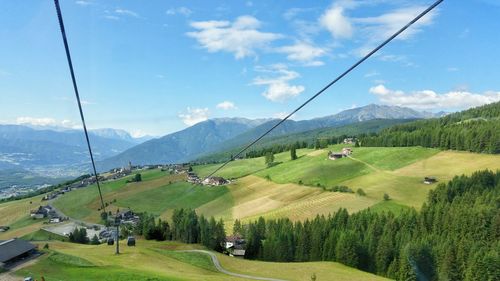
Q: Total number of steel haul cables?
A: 2